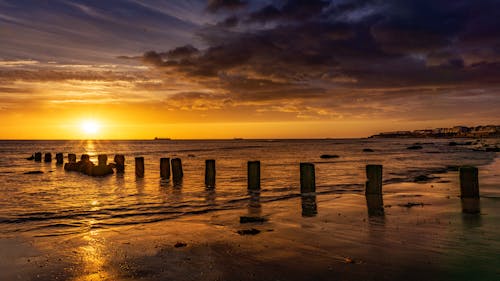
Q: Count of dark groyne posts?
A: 15